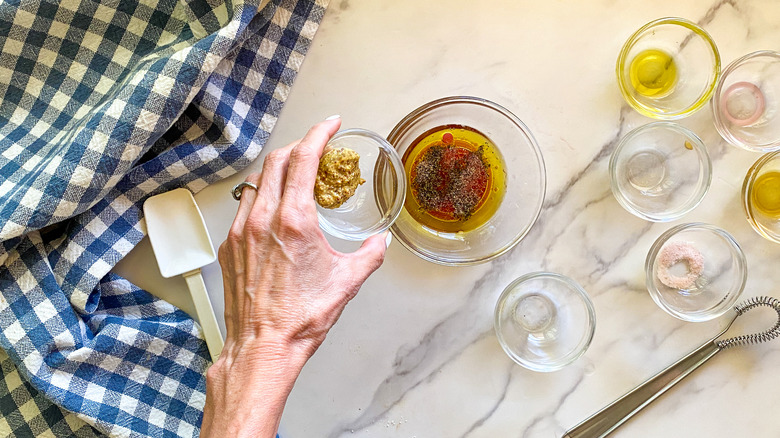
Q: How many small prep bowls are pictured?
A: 7